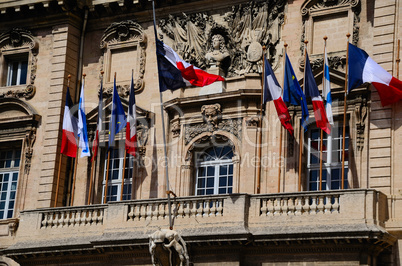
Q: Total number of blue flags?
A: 2